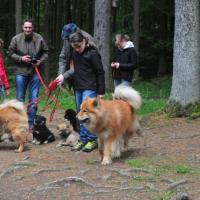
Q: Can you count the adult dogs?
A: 2